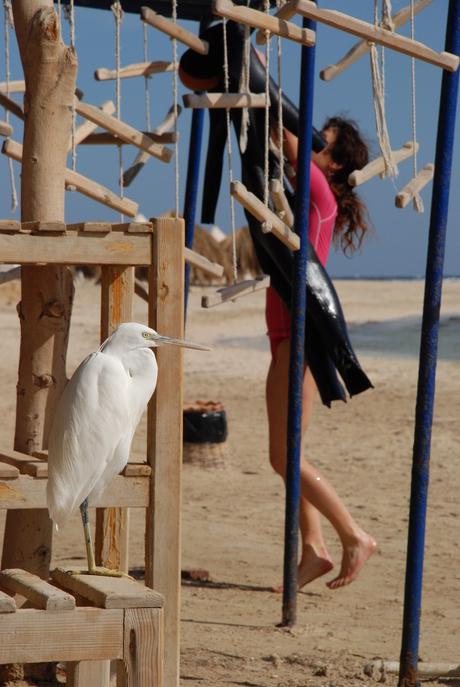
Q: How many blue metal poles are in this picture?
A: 3